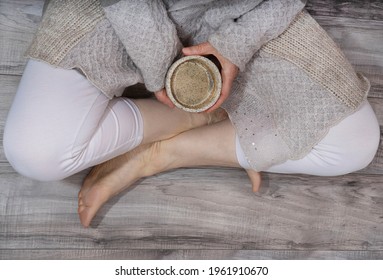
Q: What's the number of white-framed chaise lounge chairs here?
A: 0